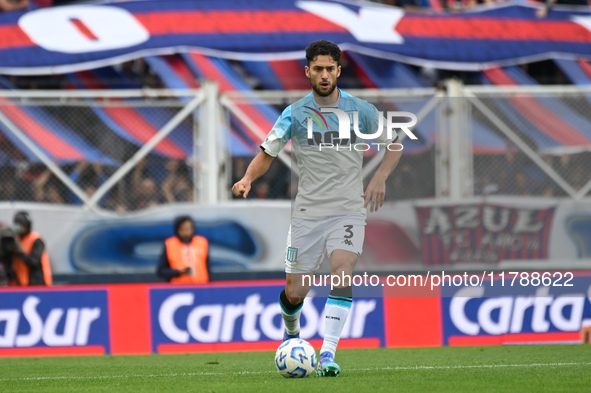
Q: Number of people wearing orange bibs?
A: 2